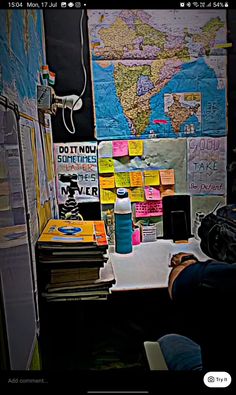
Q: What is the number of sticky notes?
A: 13